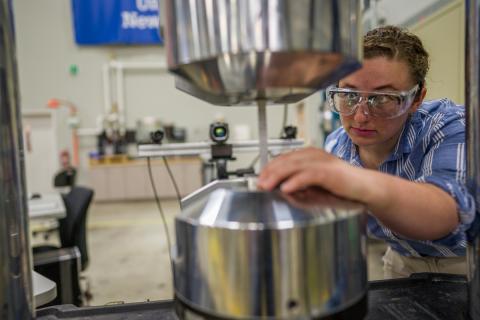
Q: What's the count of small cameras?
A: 3